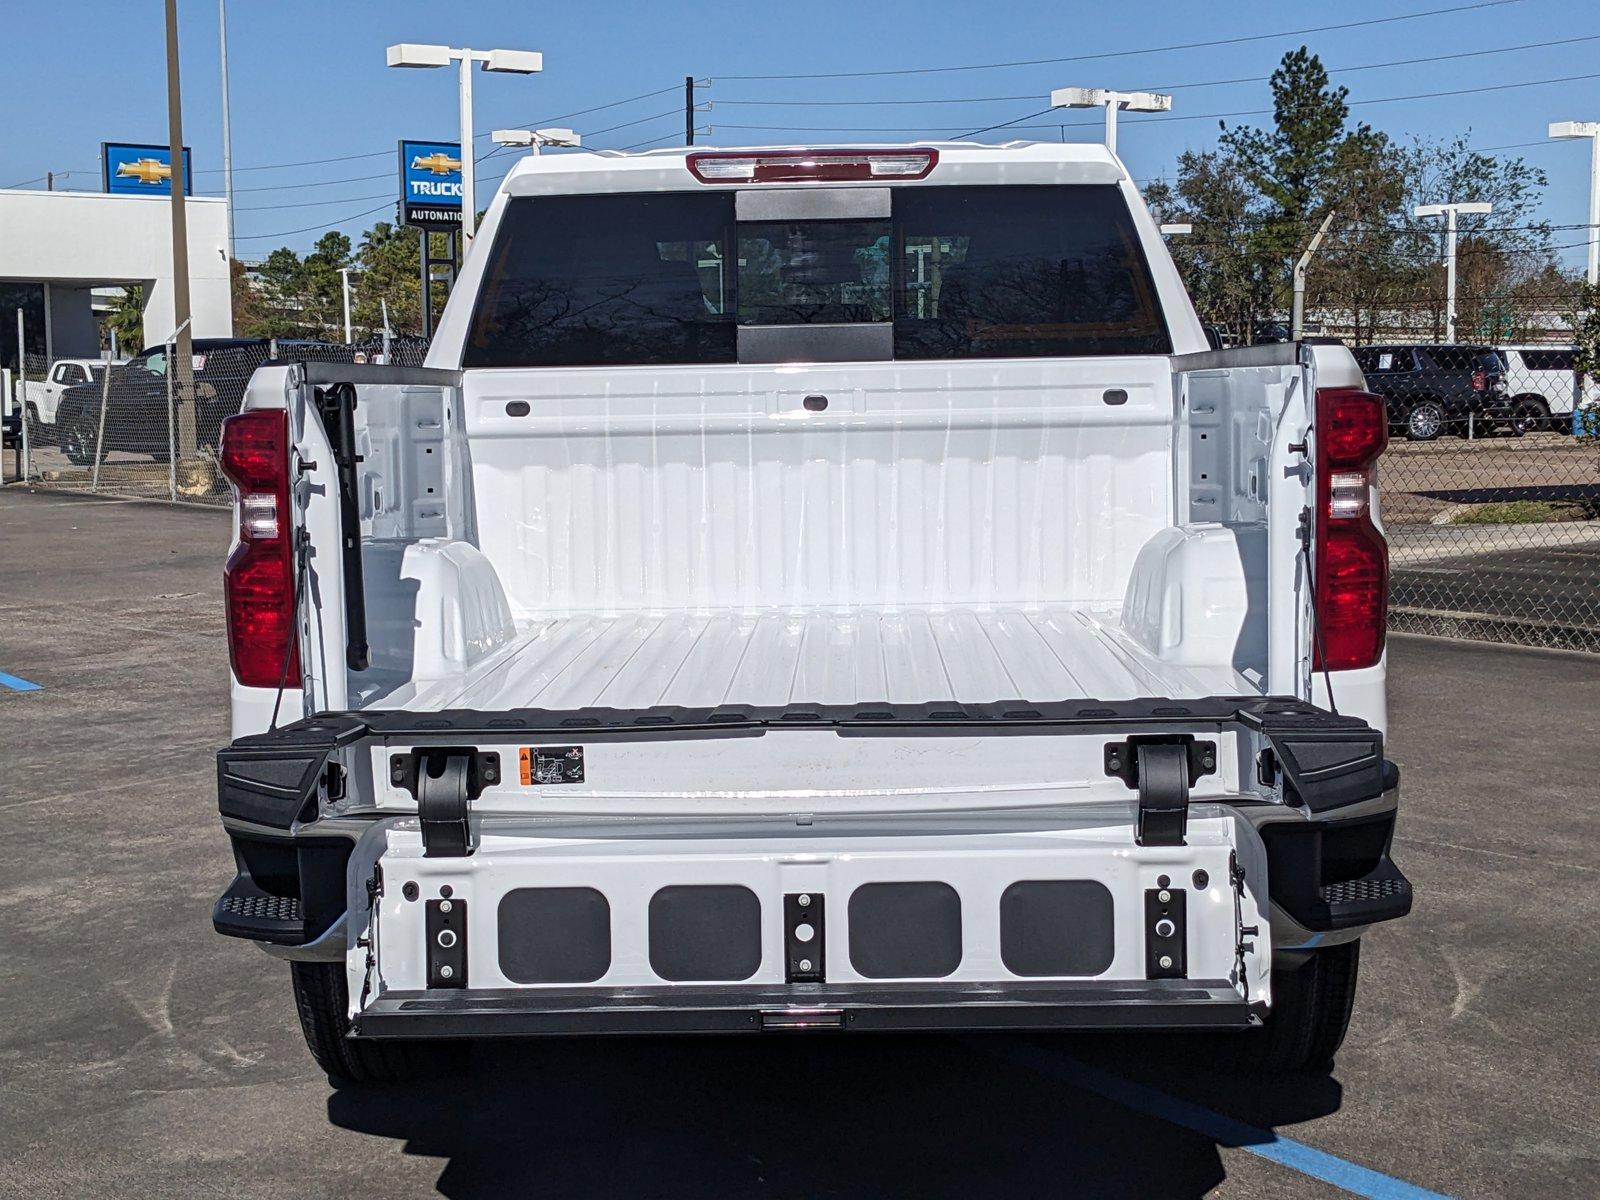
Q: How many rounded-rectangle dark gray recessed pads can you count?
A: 4